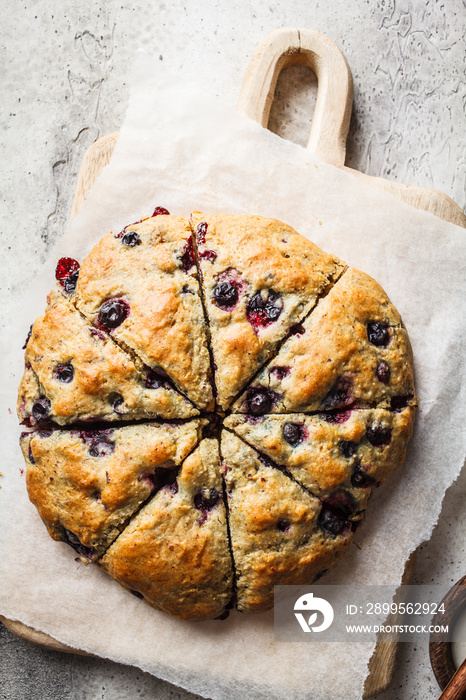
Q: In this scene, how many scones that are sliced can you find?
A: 8